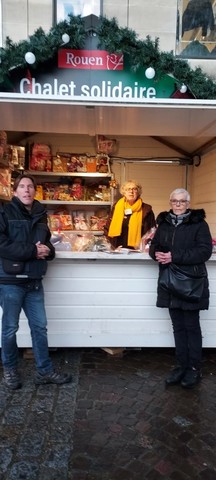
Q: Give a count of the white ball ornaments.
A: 4